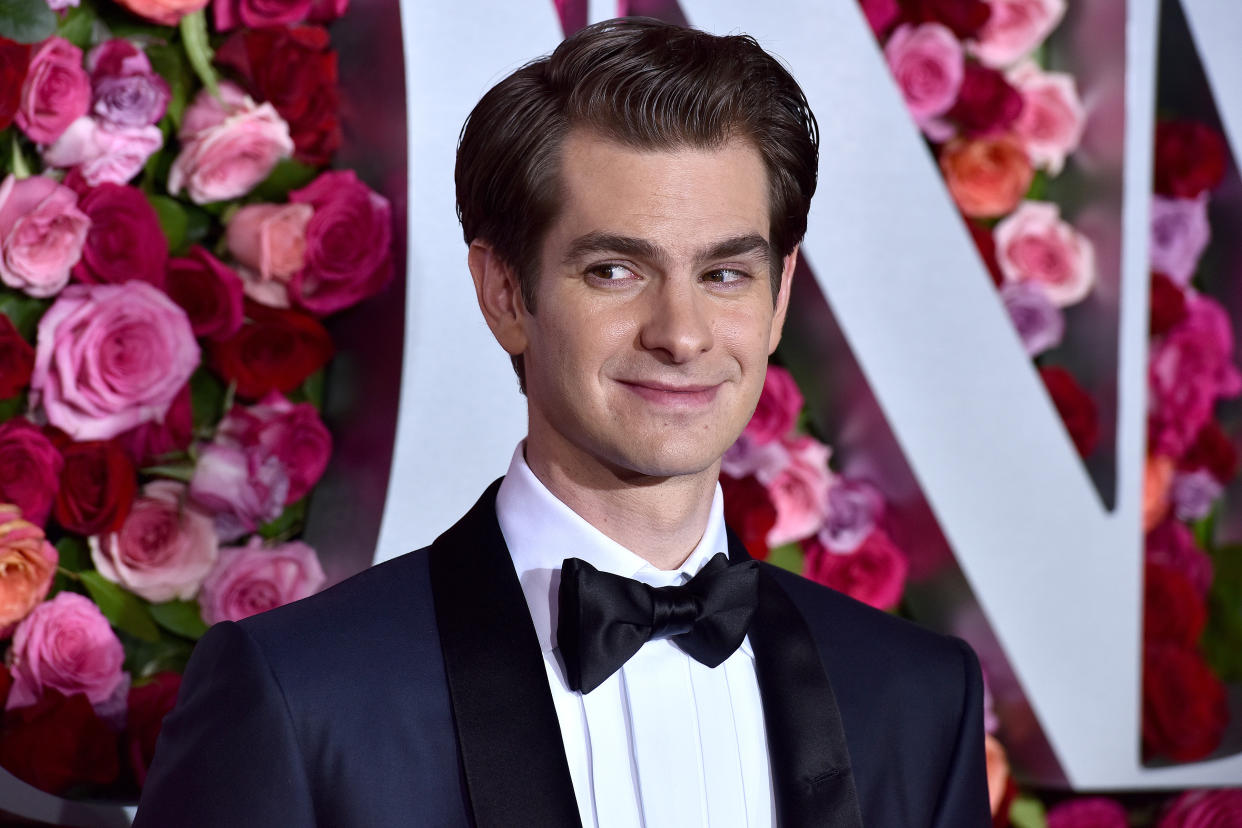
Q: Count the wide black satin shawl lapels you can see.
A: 2